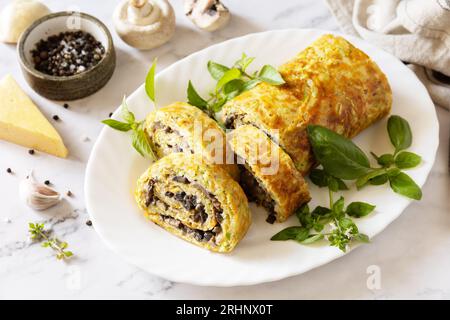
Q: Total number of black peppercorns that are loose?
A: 8